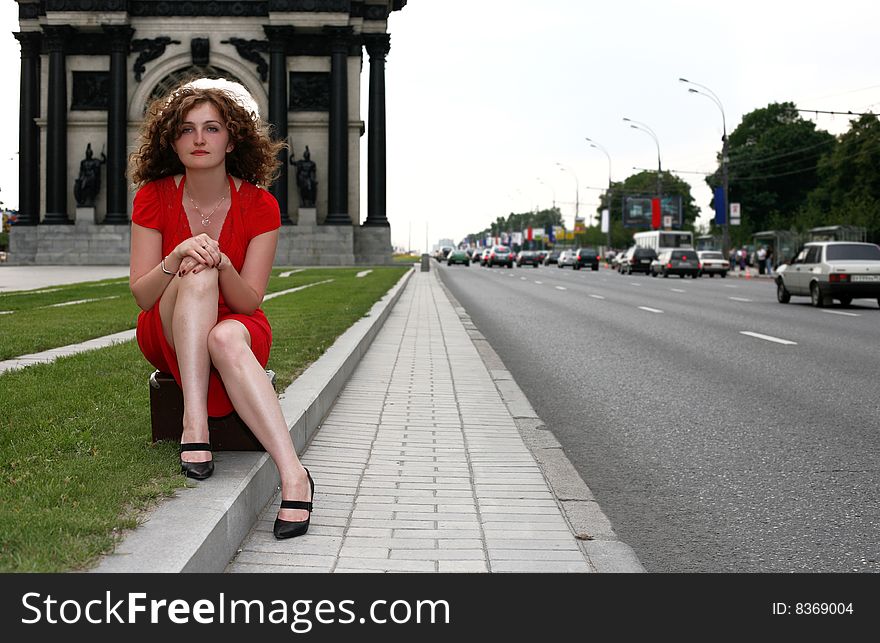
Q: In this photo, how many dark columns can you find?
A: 6